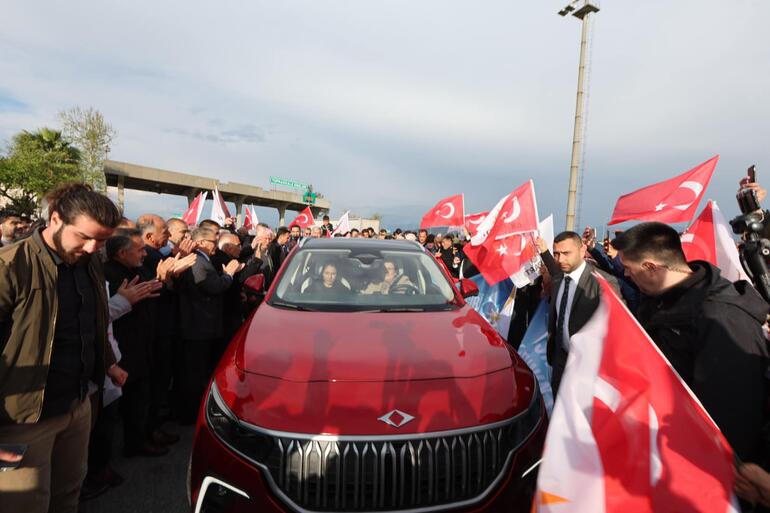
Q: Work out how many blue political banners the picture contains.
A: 2